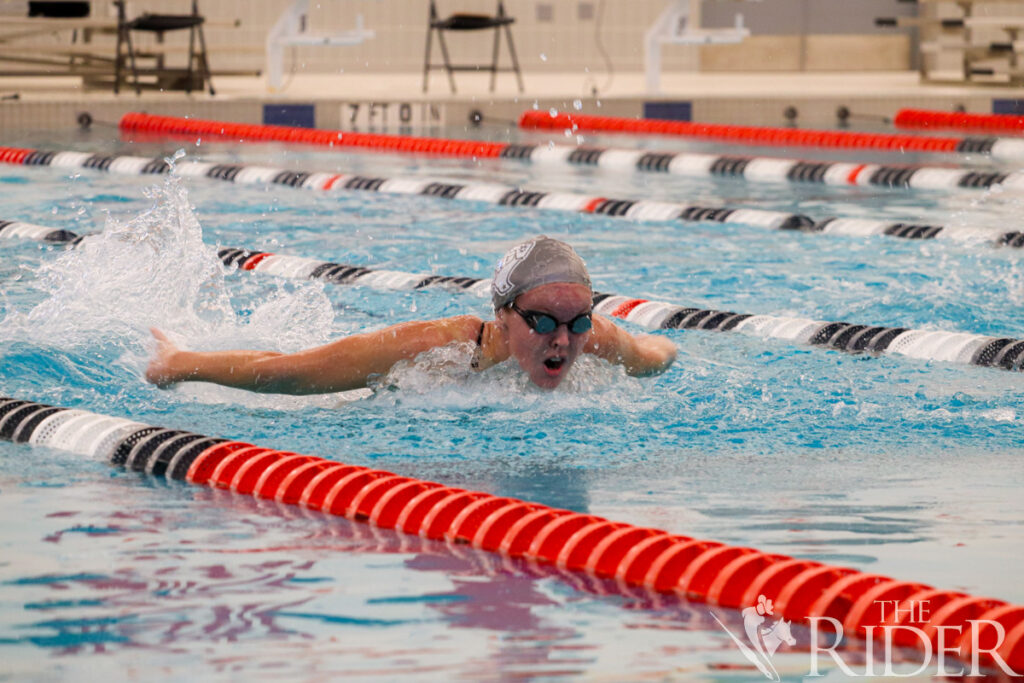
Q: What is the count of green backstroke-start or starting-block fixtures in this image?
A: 0